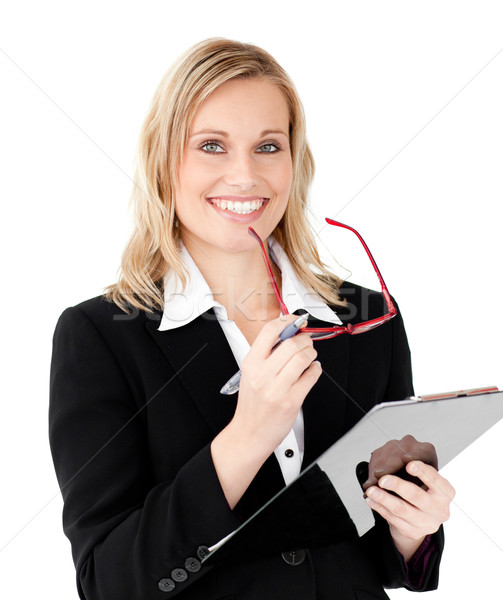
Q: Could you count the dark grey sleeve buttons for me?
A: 4